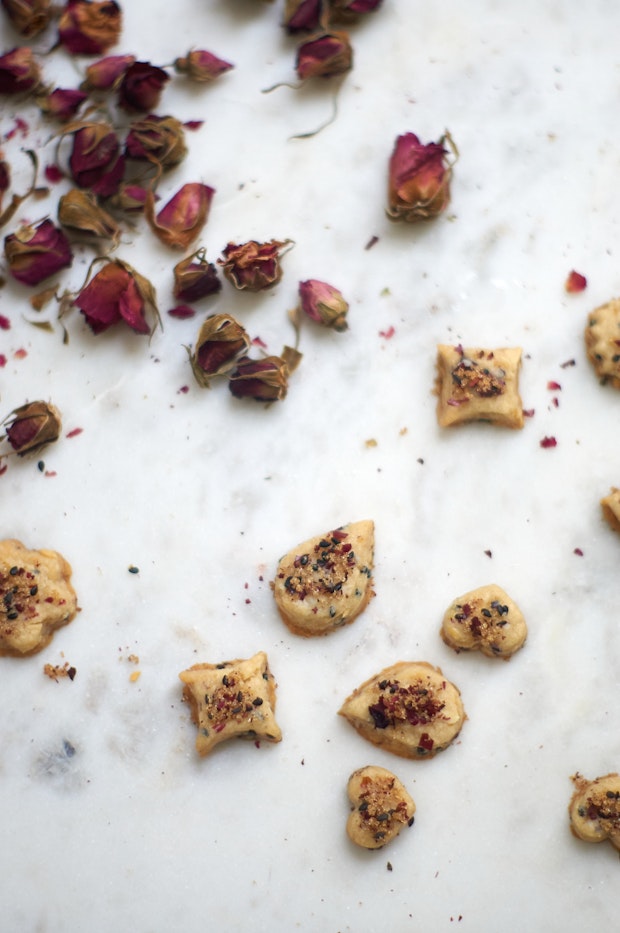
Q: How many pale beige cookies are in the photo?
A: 10